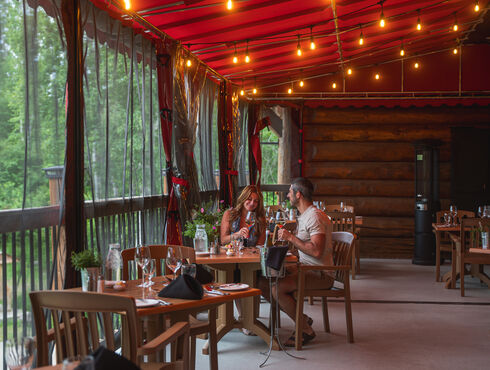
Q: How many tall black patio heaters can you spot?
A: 1